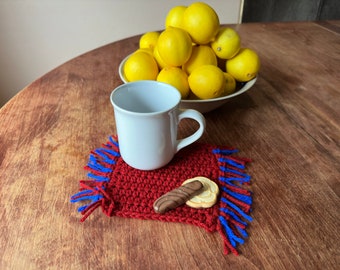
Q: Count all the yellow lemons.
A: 13